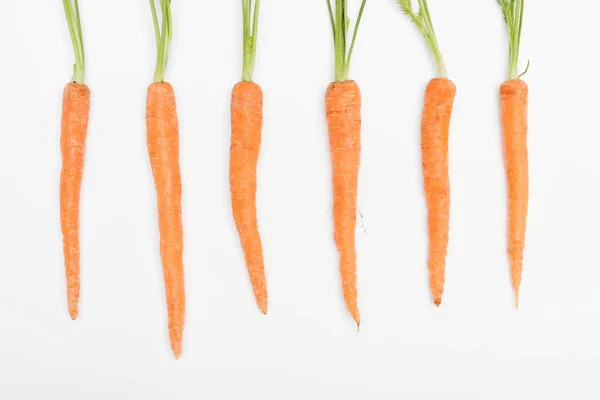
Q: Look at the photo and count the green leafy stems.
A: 6